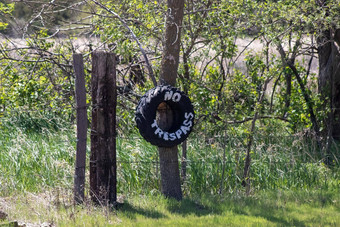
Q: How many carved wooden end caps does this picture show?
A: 0